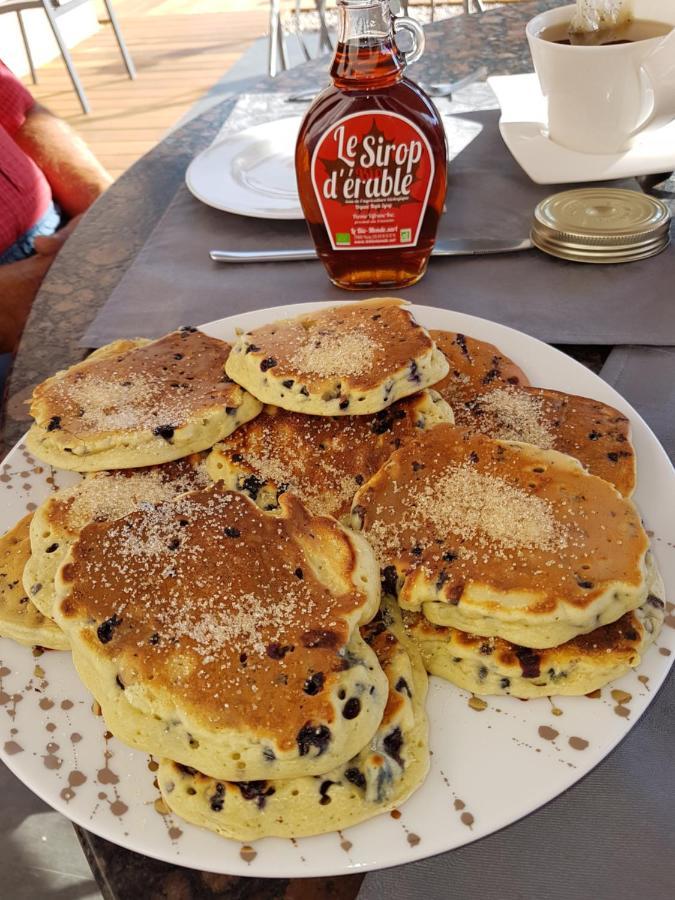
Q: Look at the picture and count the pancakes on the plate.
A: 11